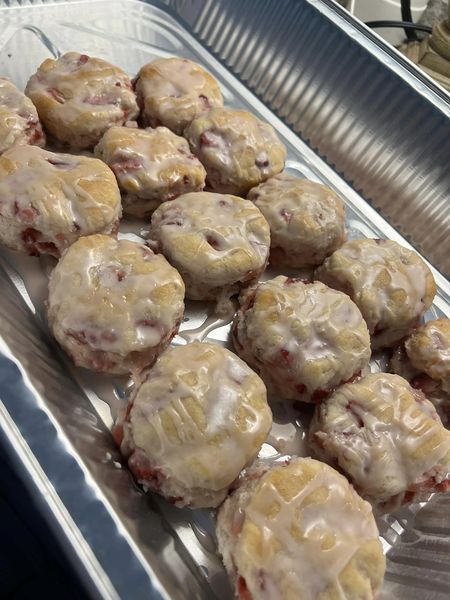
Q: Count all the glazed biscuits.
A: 15